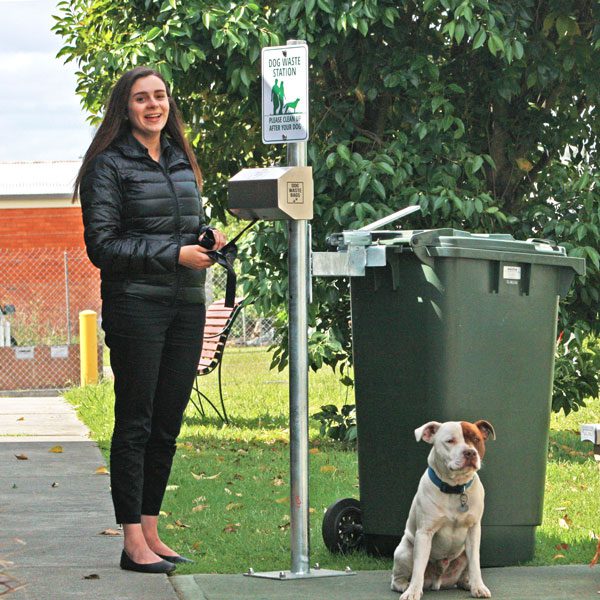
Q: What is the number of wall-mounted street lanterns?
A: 0